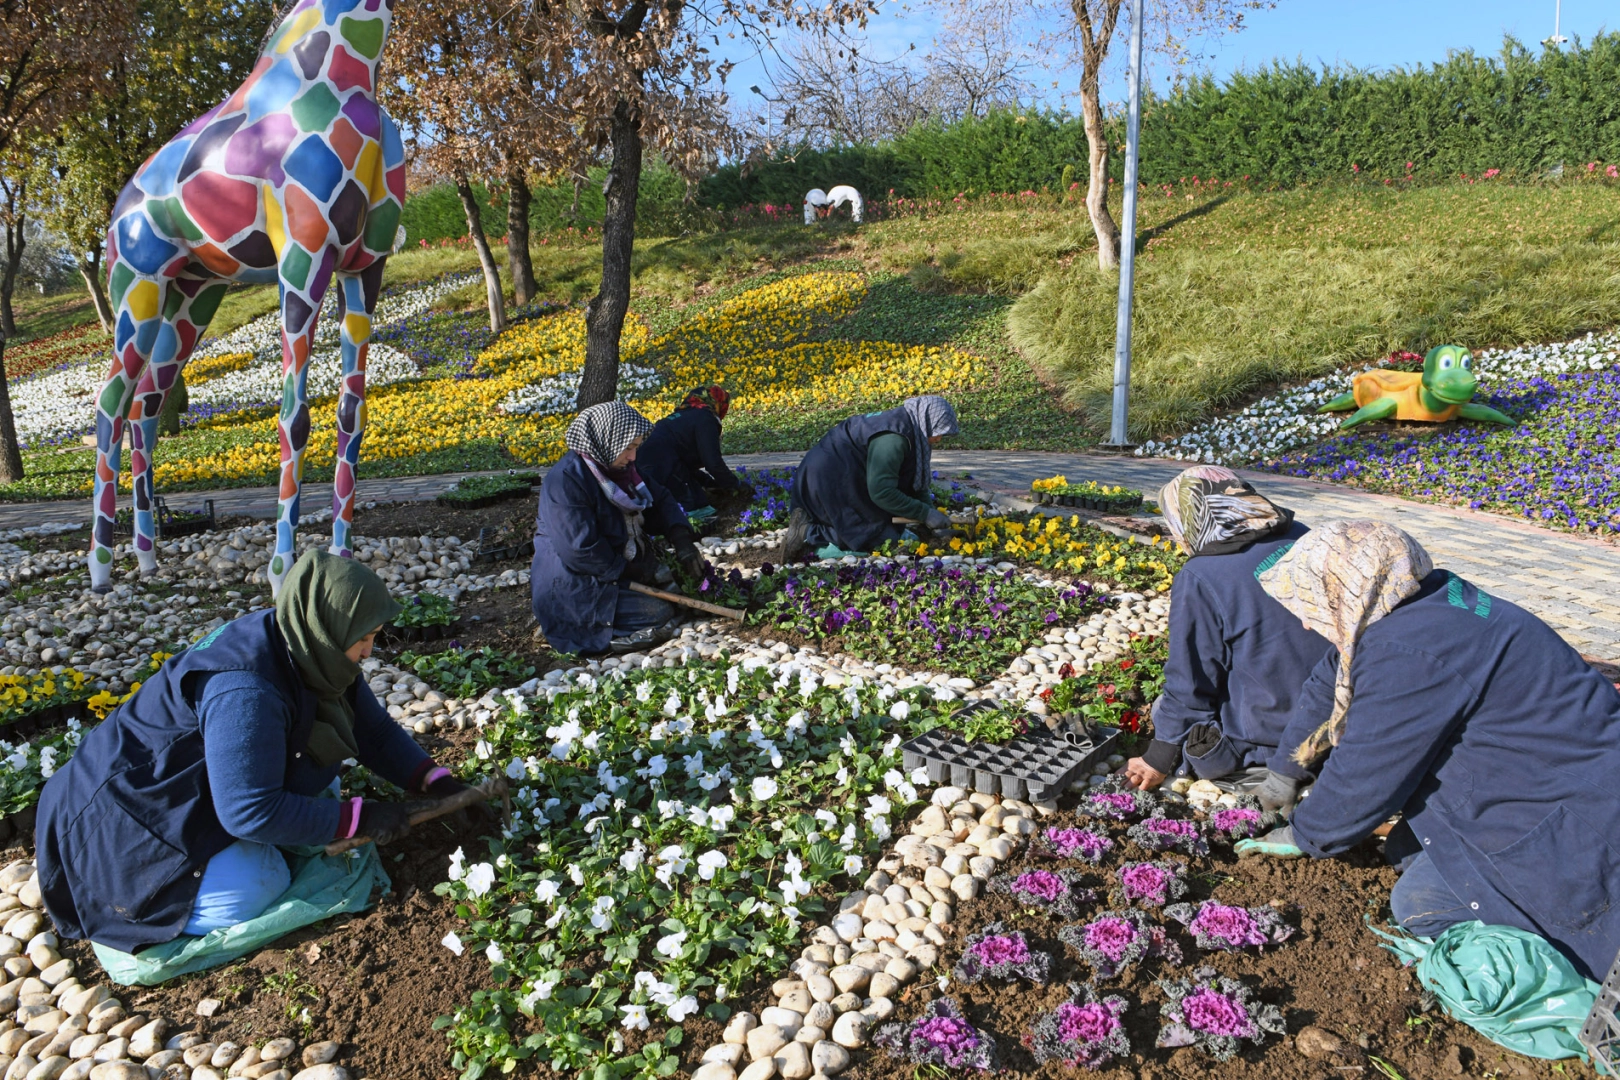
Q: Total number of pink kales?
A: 12